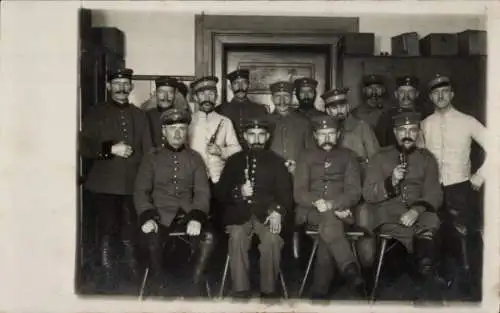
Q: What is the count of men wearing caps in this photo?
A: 14